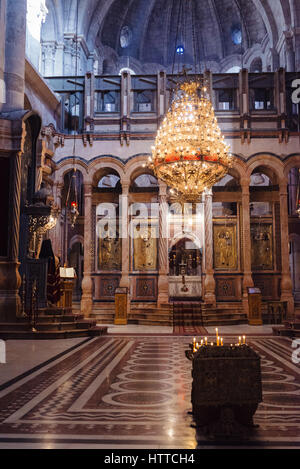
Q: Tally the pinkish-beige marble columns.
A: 6